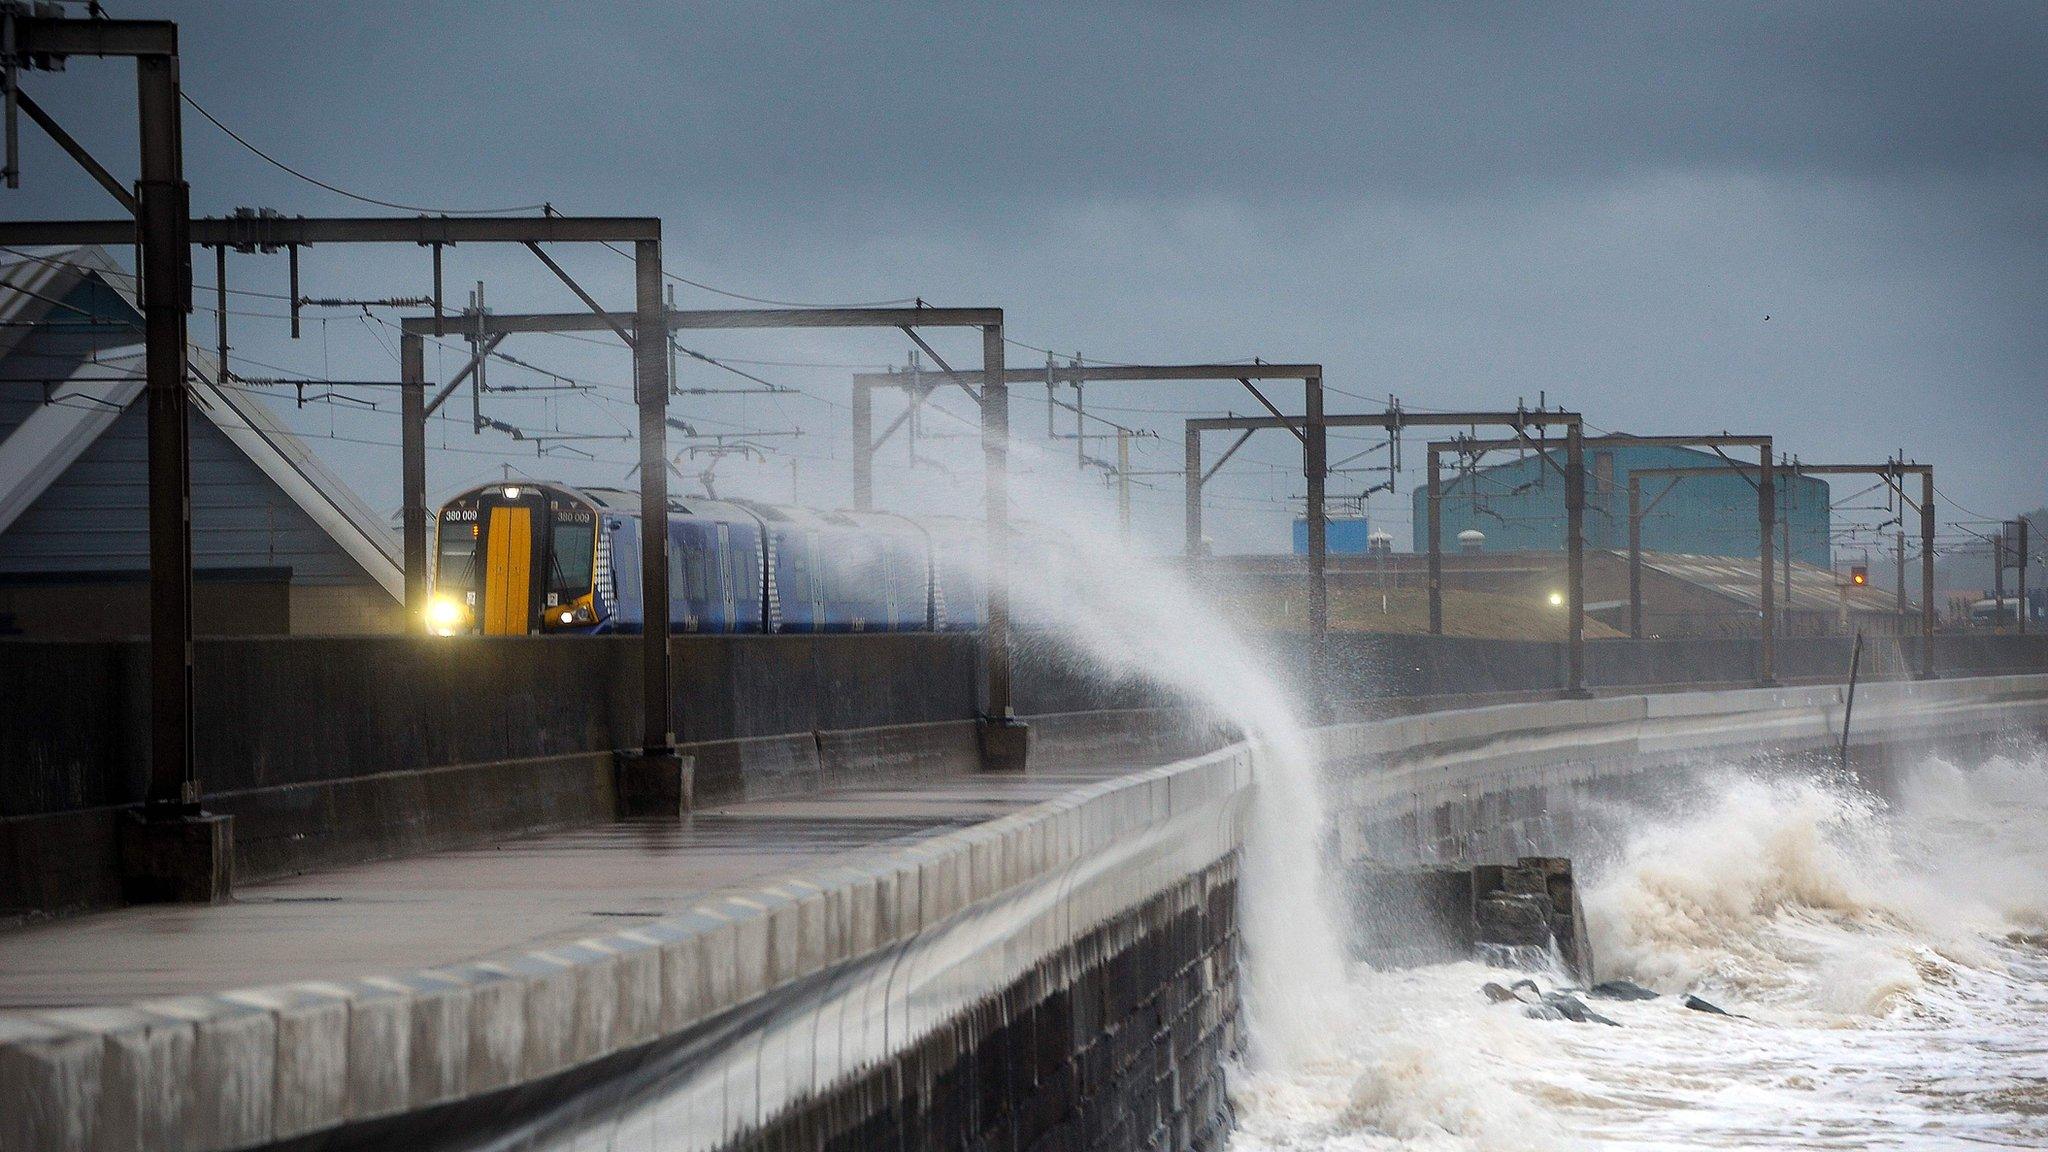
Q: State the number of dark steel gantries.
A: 7